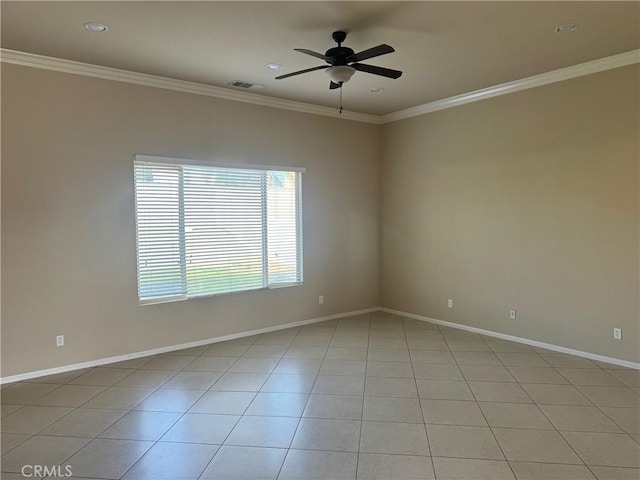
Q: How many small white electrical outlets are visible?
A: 5